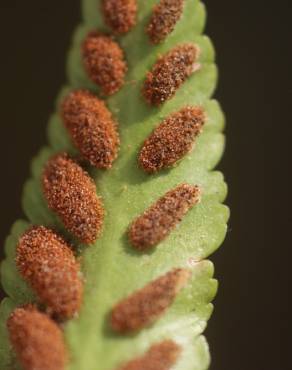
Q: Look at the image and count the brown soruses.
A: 12